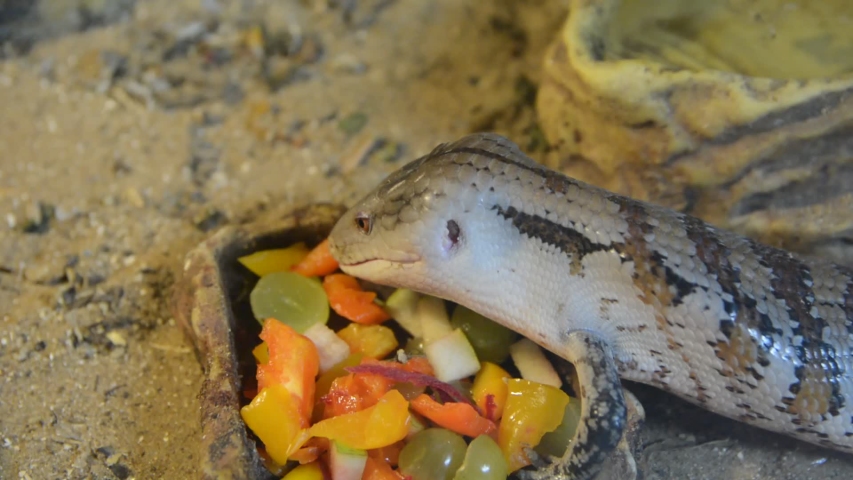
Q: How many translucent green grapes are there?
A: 5